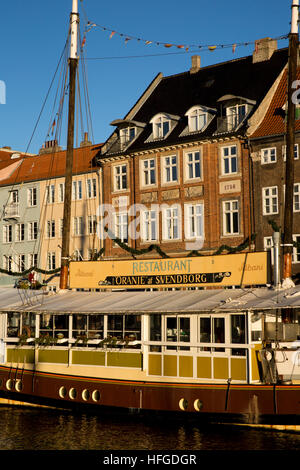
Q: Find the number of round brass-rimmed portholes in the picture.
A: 8